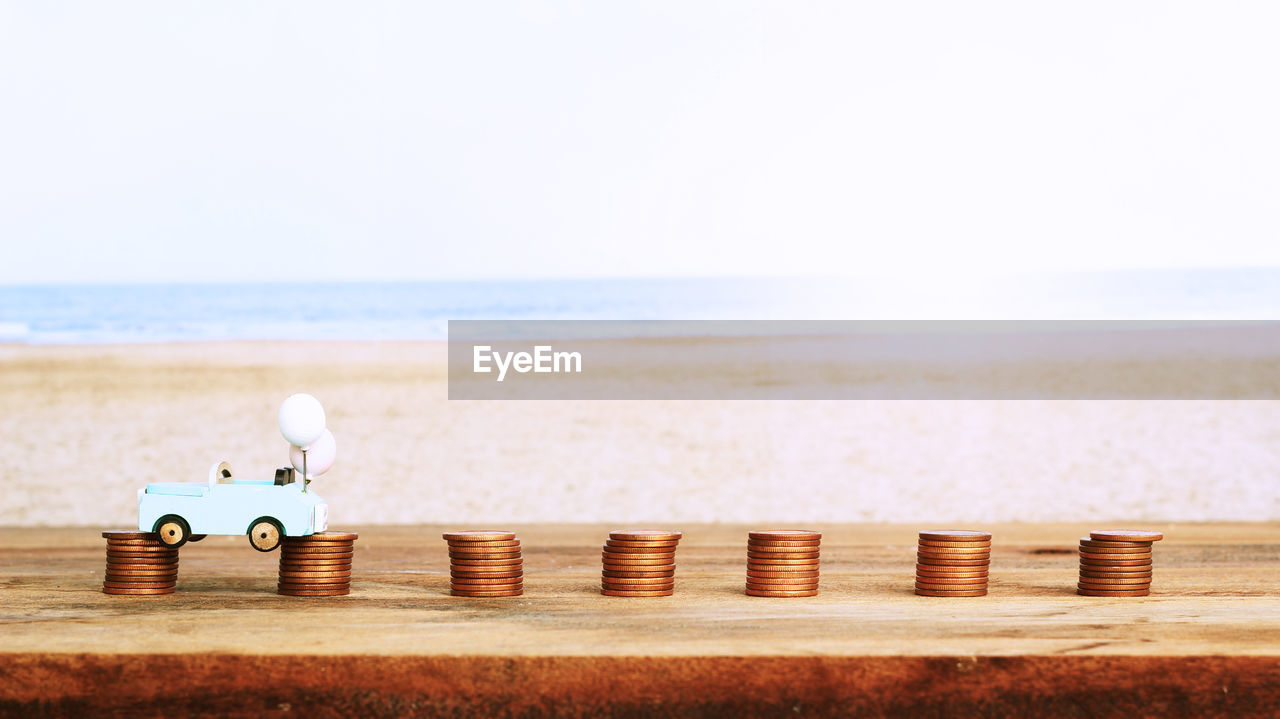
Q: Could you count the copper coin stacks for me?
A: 7